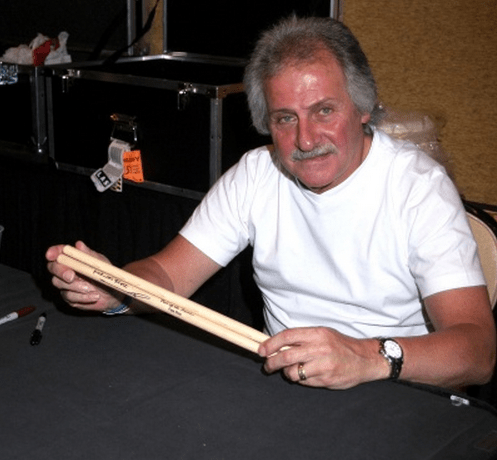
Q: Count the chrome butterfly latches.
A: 2